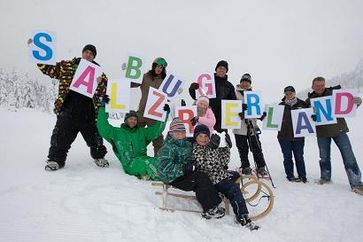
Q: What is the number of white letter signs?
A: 14